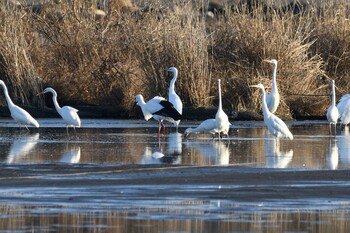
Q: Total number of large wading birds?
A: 10